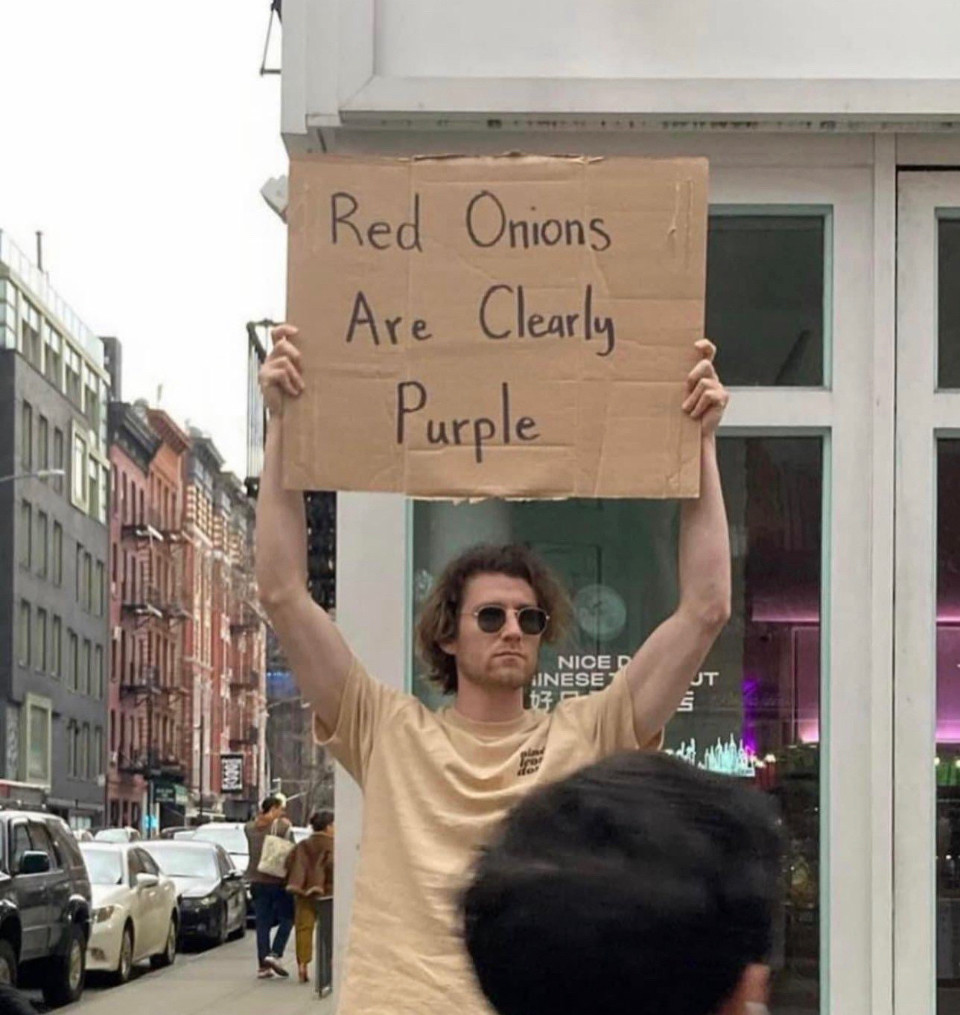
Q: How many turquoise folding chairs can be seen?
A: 0